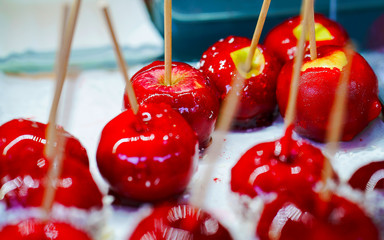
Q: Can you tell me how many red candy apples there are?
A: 12